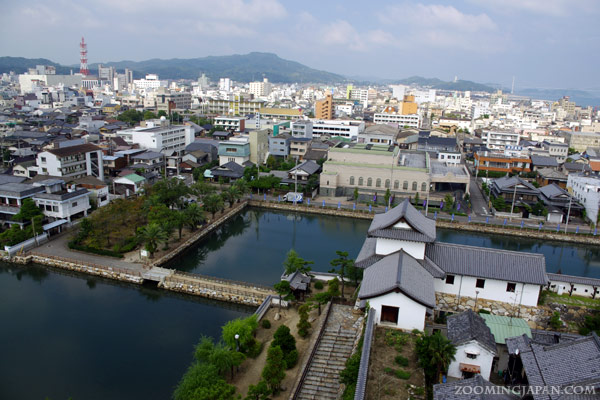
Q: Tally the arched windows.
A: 9